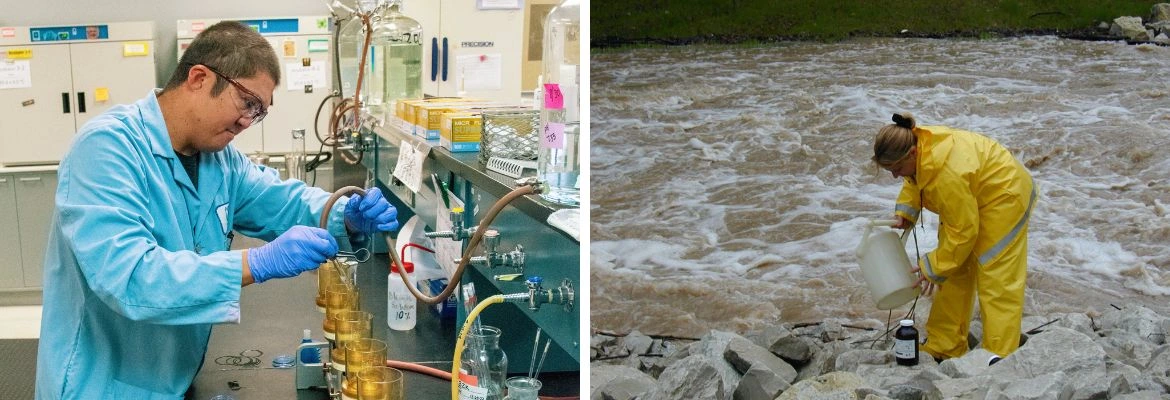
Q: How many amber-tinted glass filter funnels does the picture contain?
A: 5